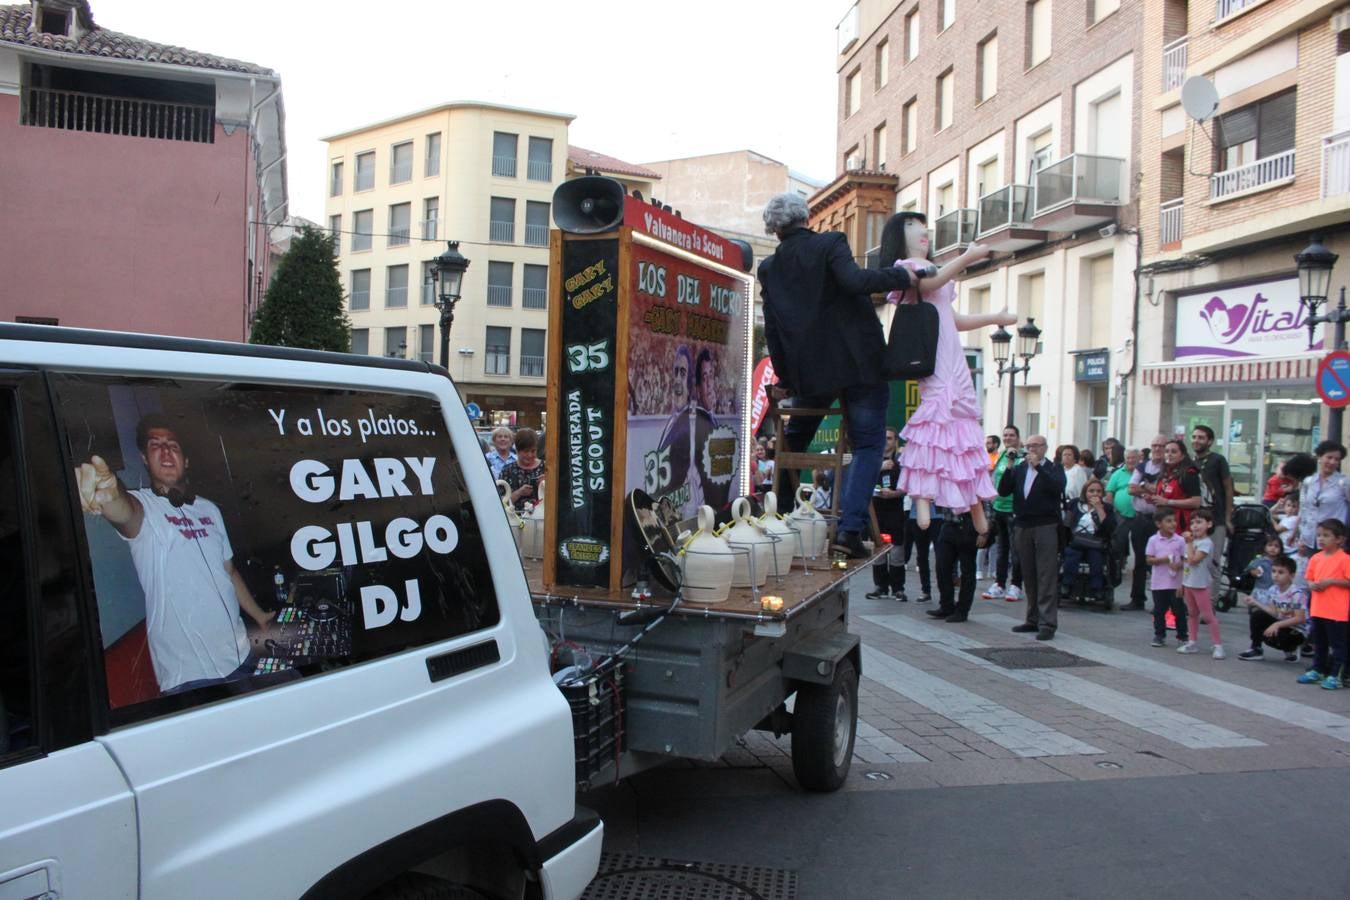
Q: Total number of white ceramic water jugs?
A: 6